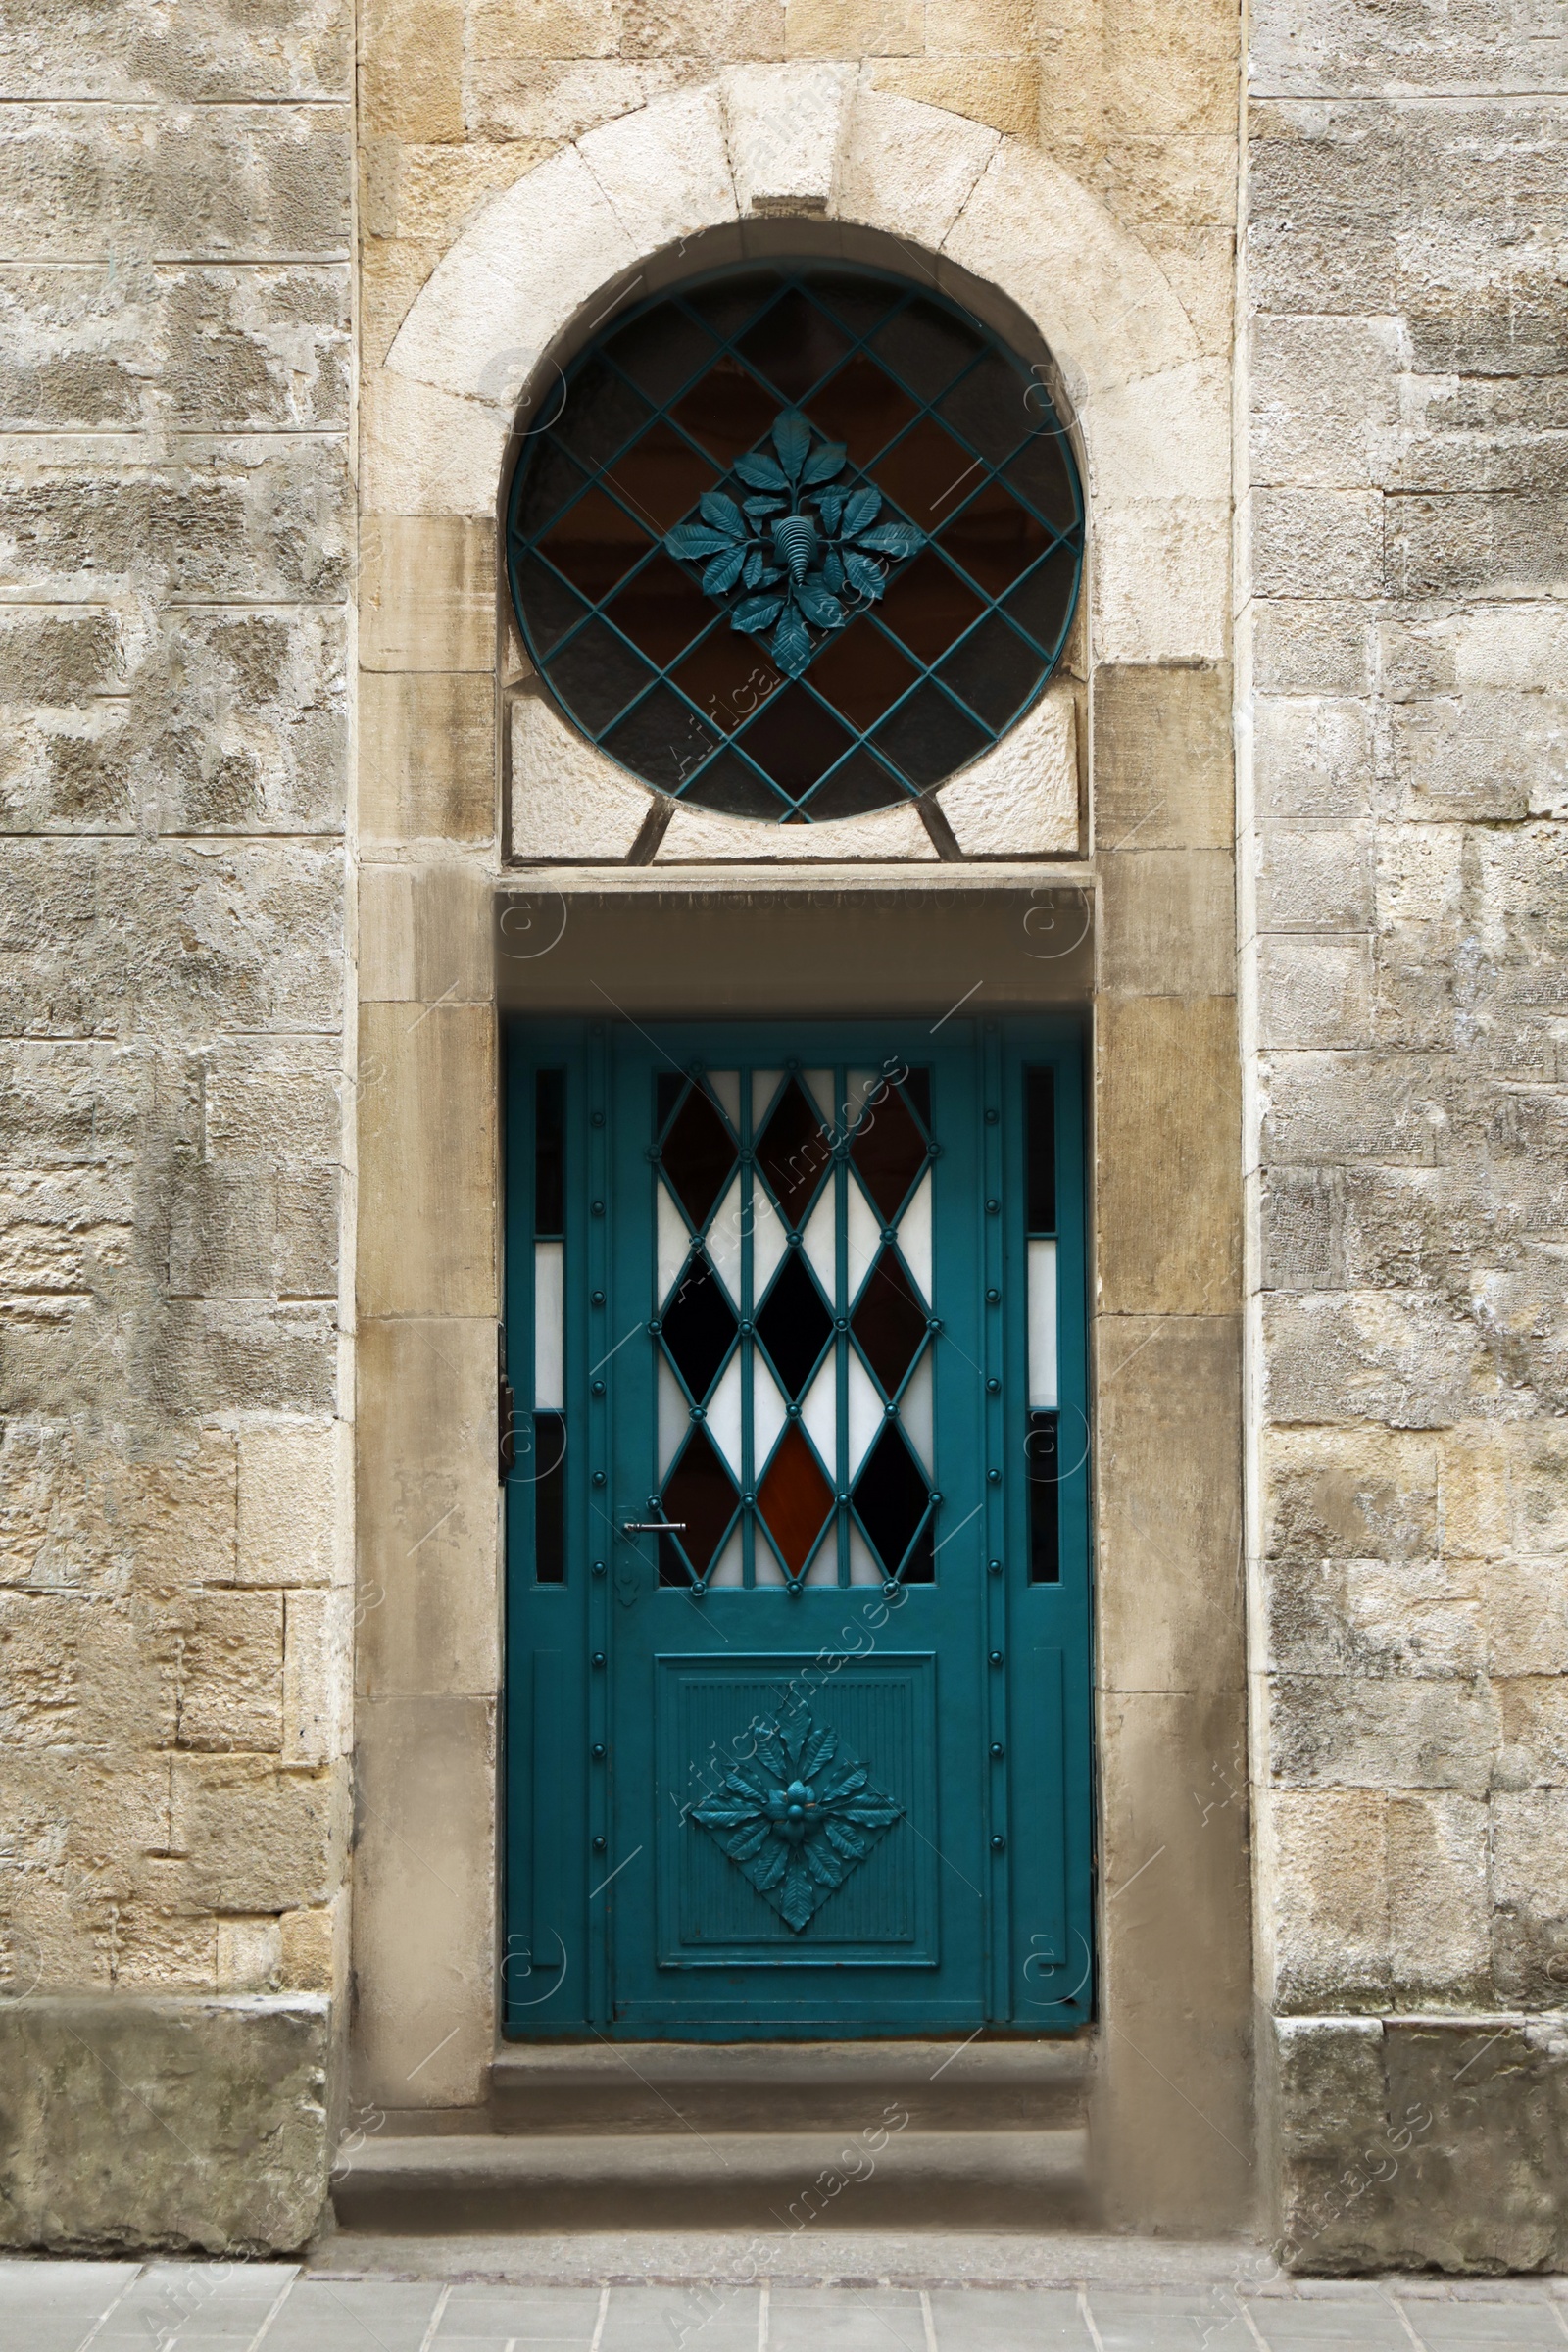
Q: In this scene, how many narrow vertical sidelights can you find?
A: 2